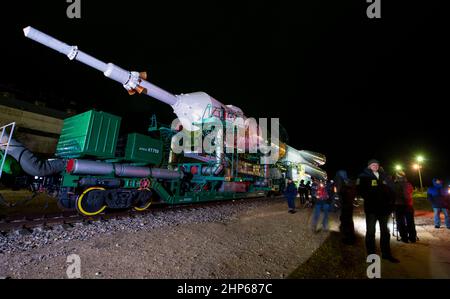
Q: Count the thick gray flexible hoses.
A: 1